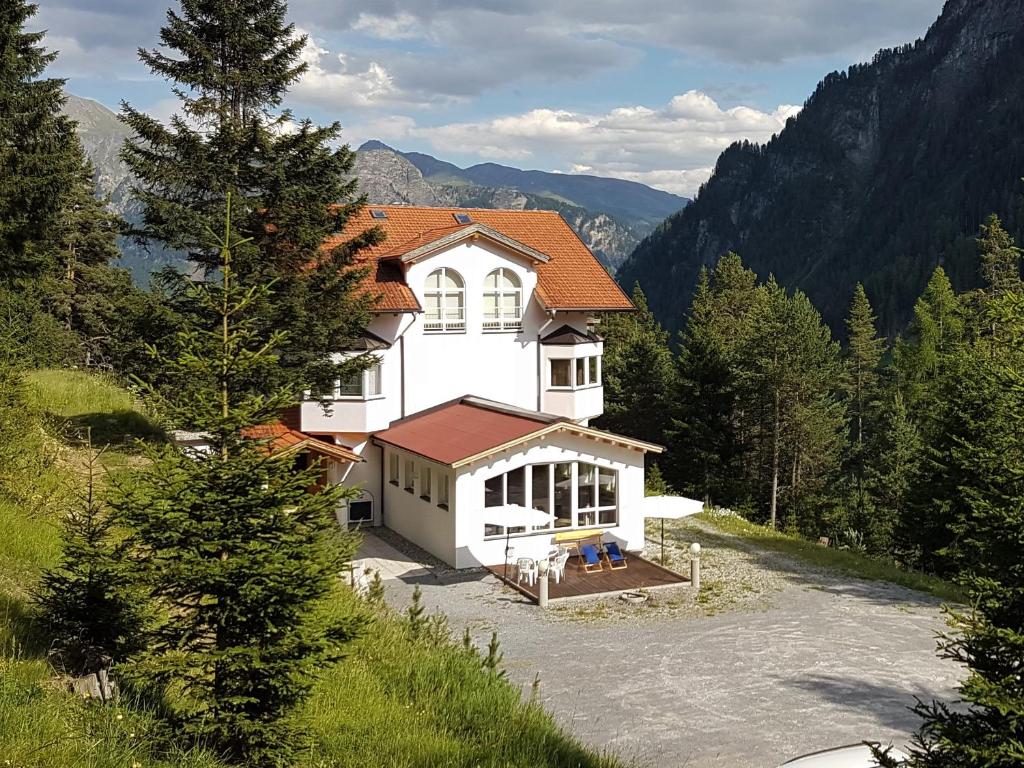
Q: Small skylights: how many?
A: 2